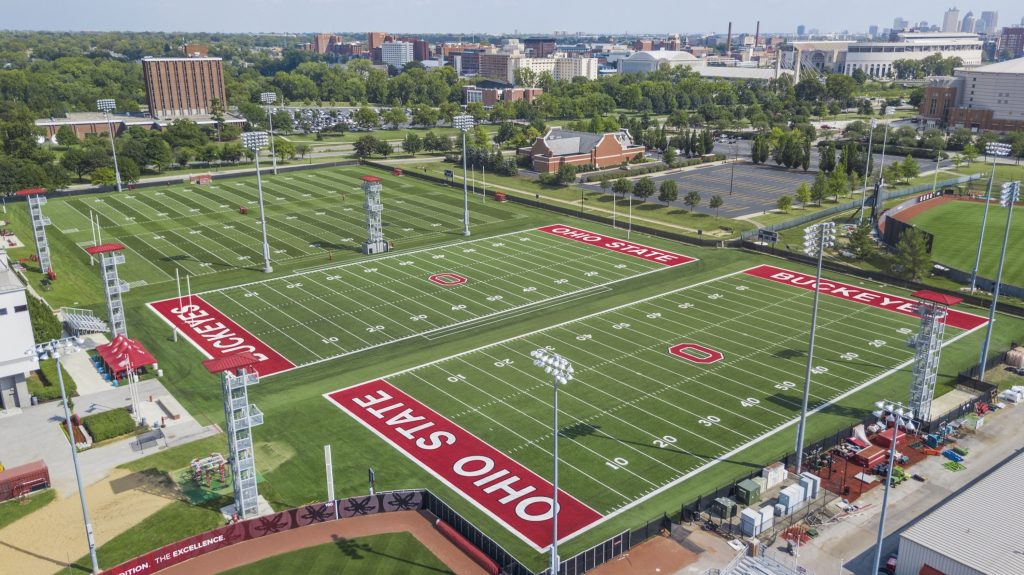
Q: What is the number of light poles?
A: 12